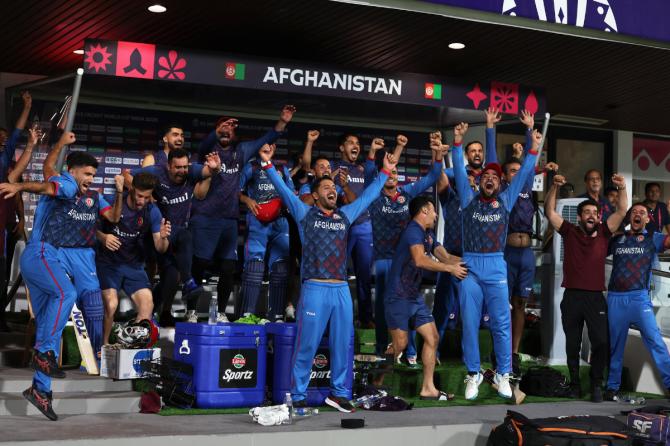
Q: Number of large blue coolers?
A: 2